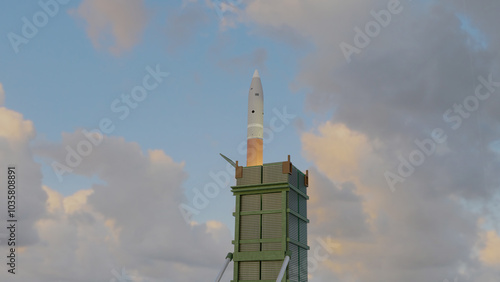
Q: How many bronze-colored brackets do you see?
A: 3